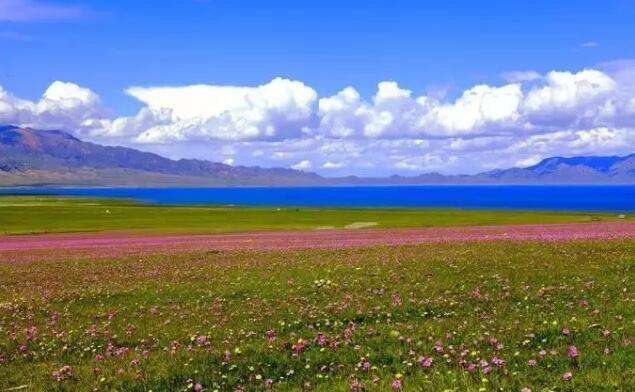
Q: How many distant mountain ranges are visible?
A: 2